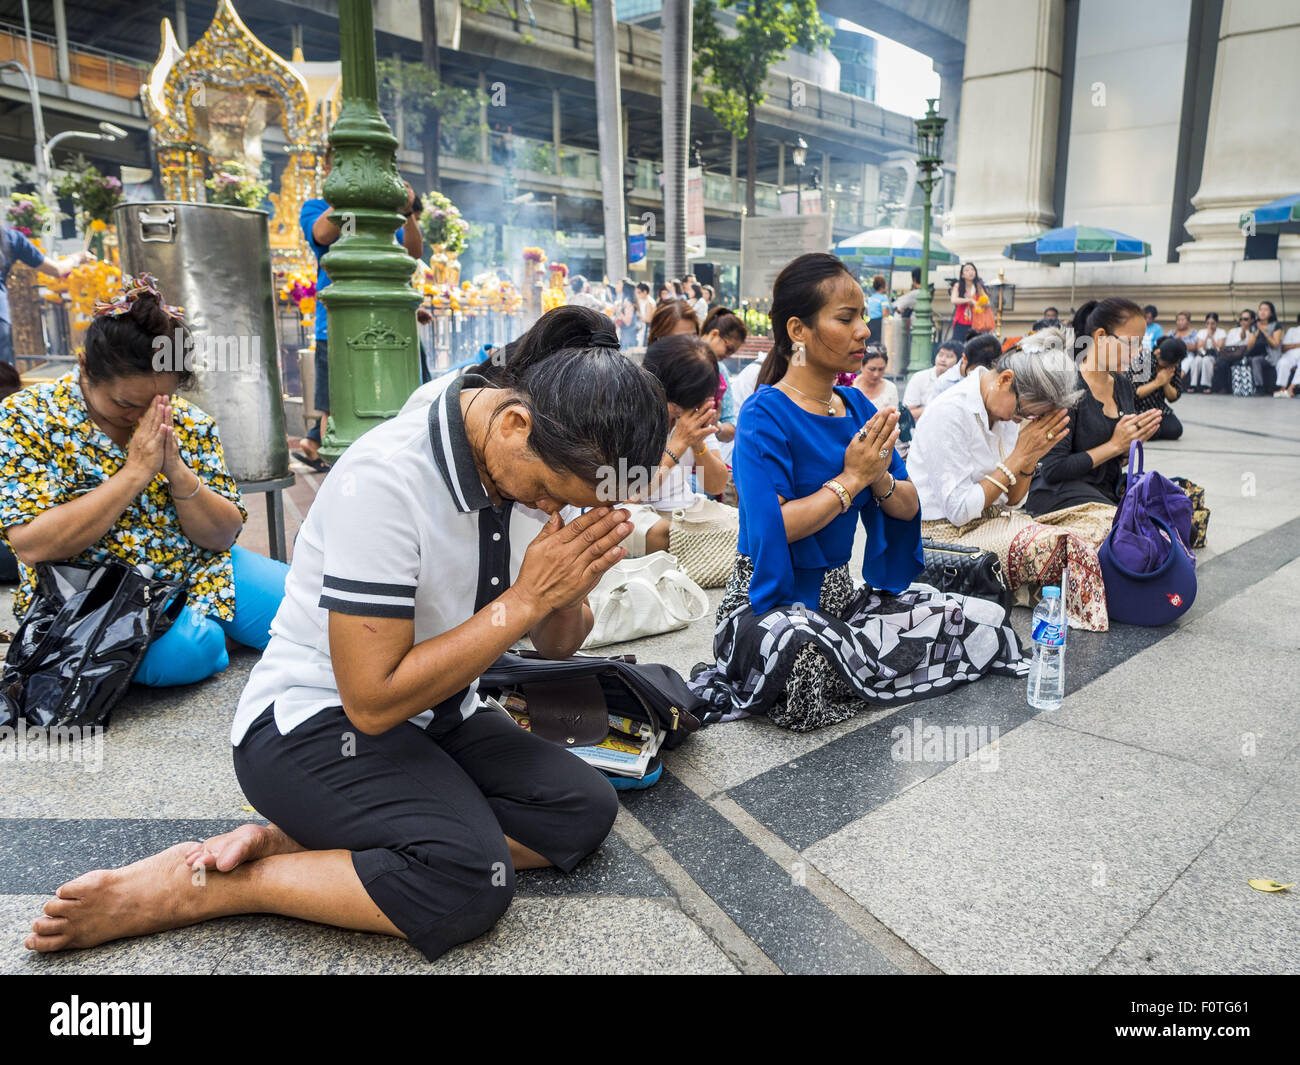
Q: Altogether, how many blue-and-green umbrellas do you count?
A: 3